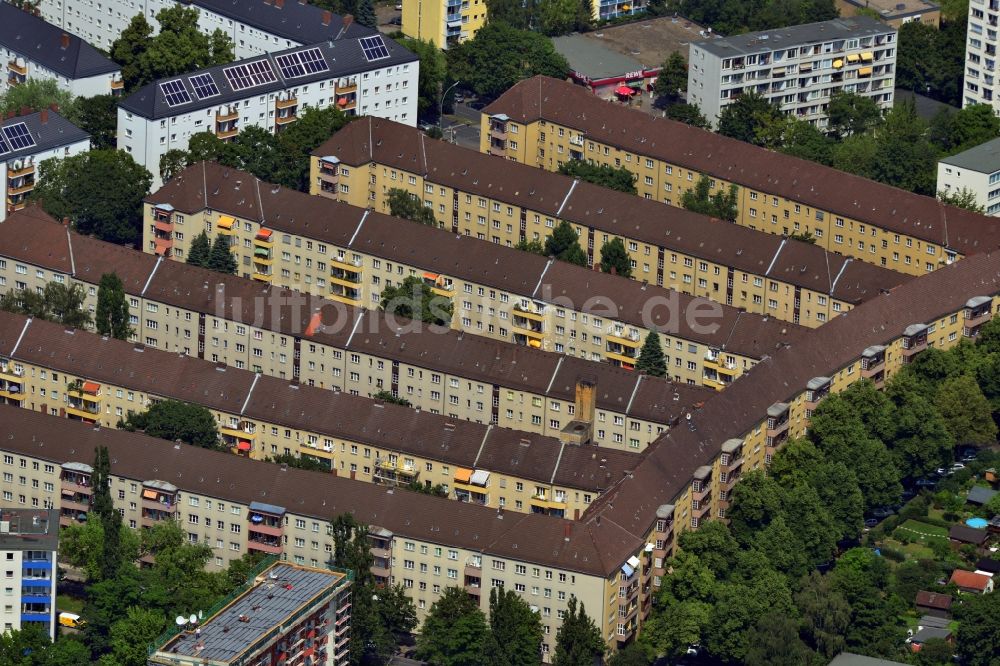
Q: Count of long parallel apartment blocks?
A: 6